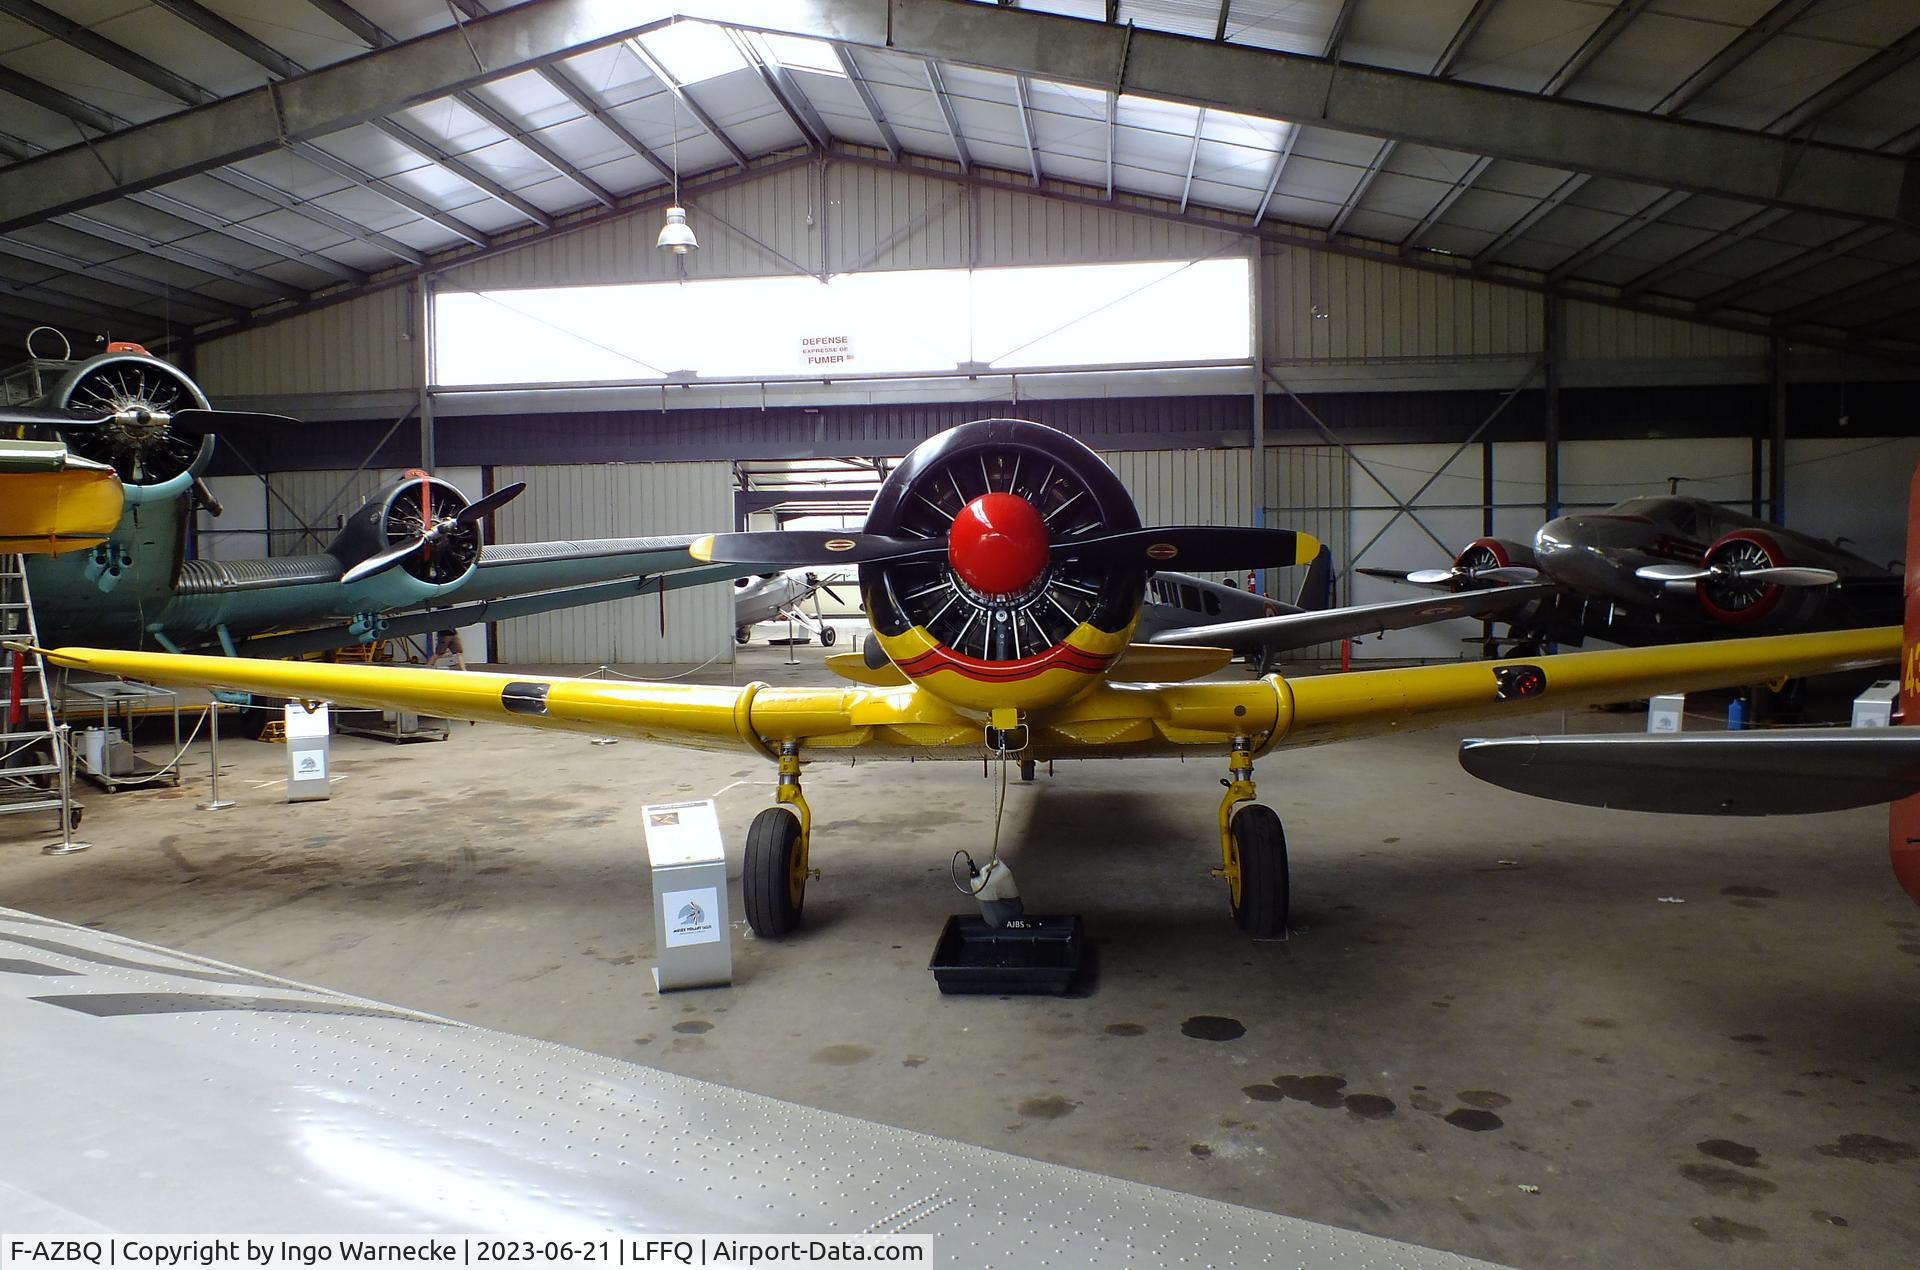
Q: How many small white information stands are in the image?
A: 4